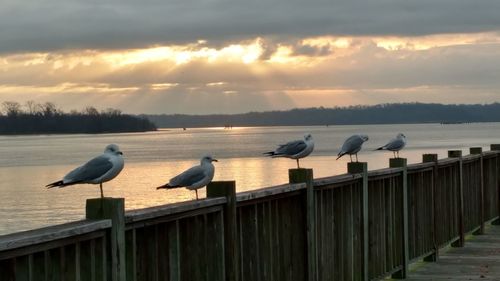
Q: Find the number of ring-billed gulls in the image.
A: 5